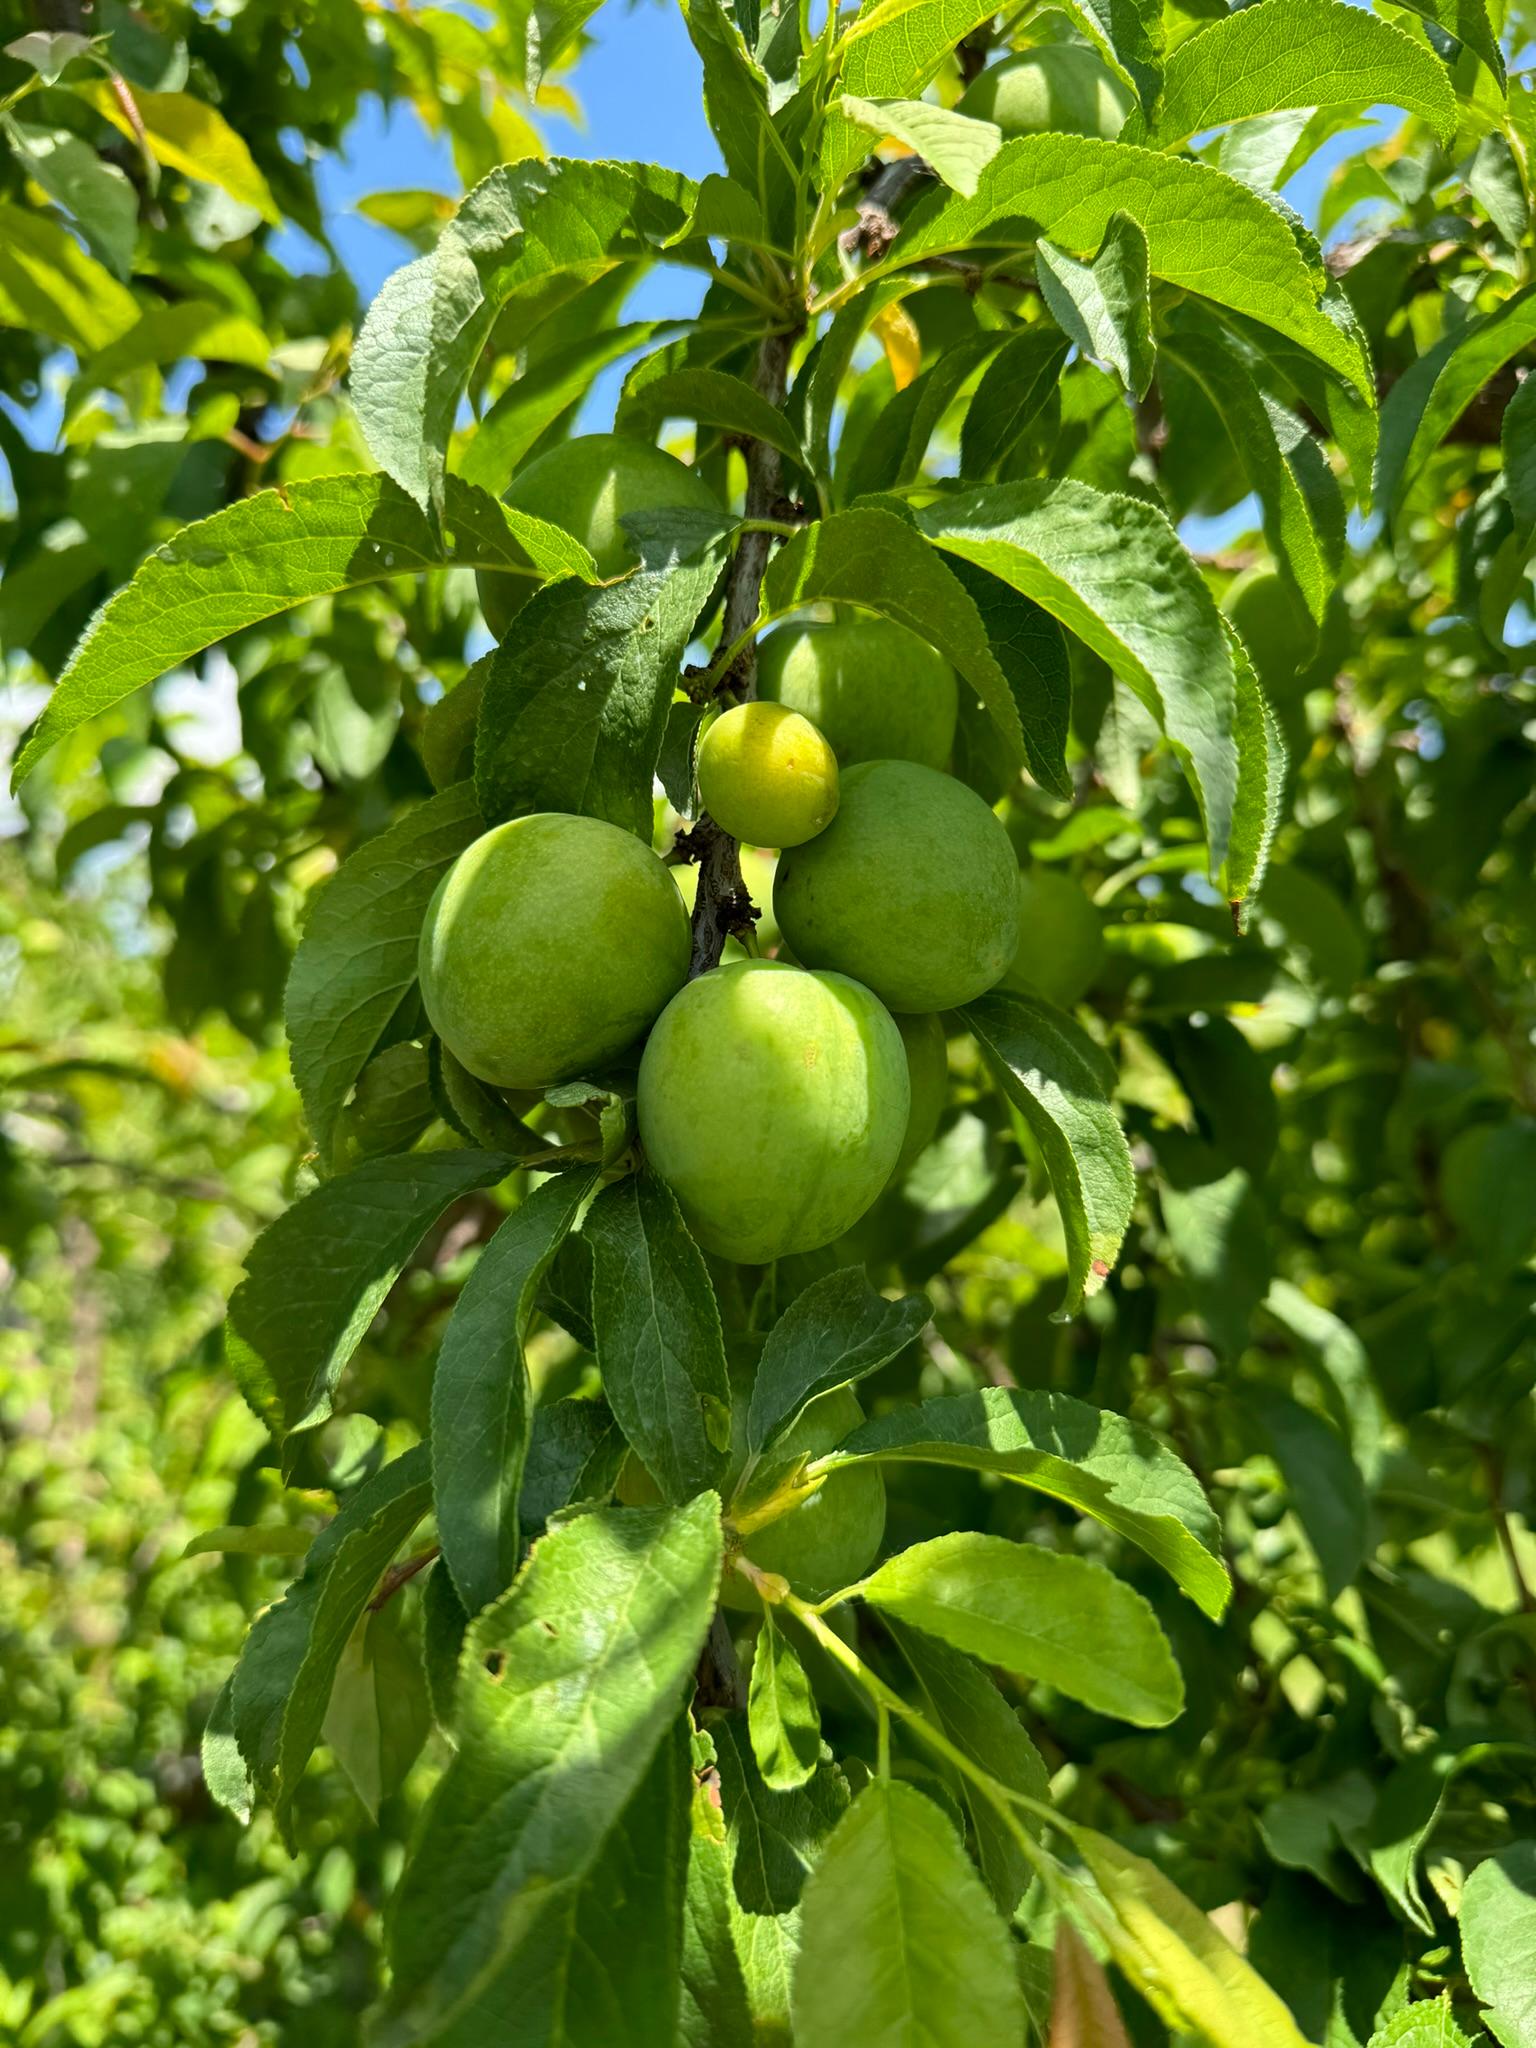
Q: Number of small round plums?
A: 1